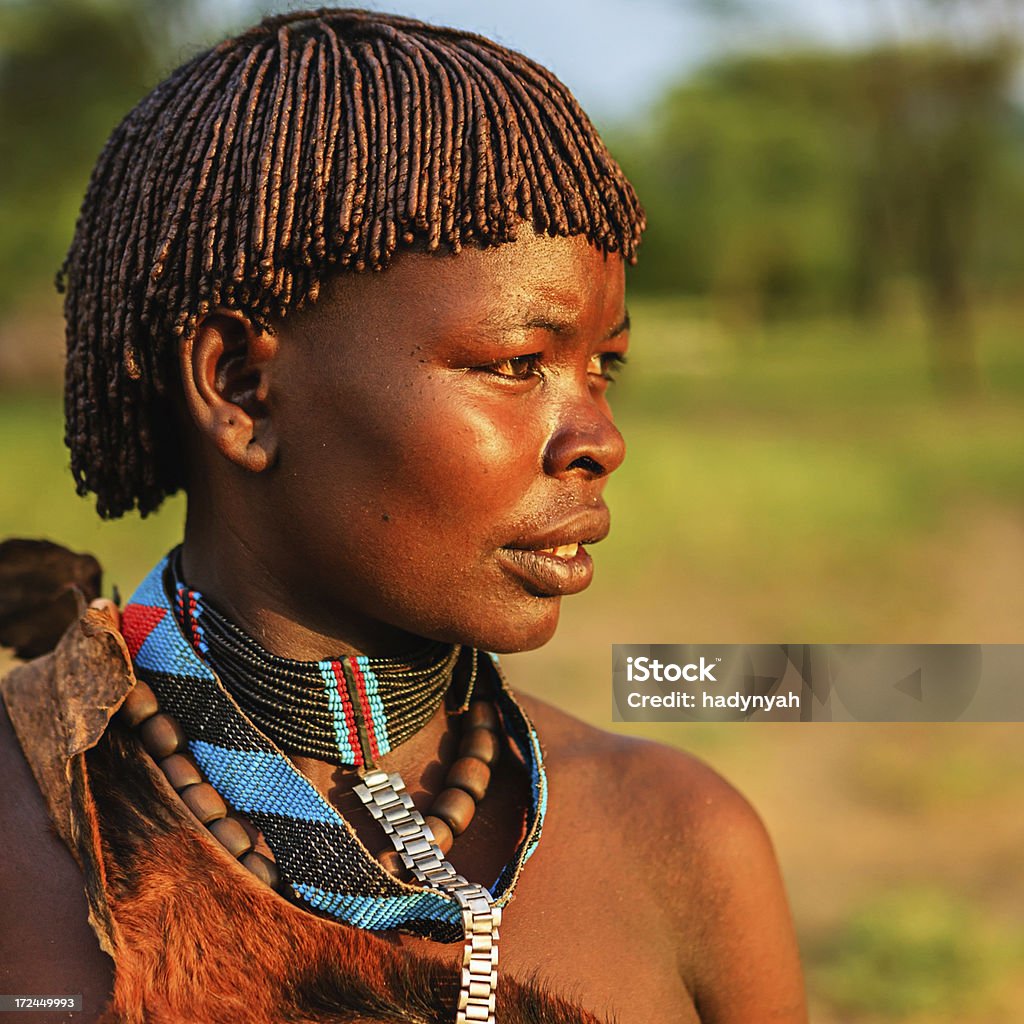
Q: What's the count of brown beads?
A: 12